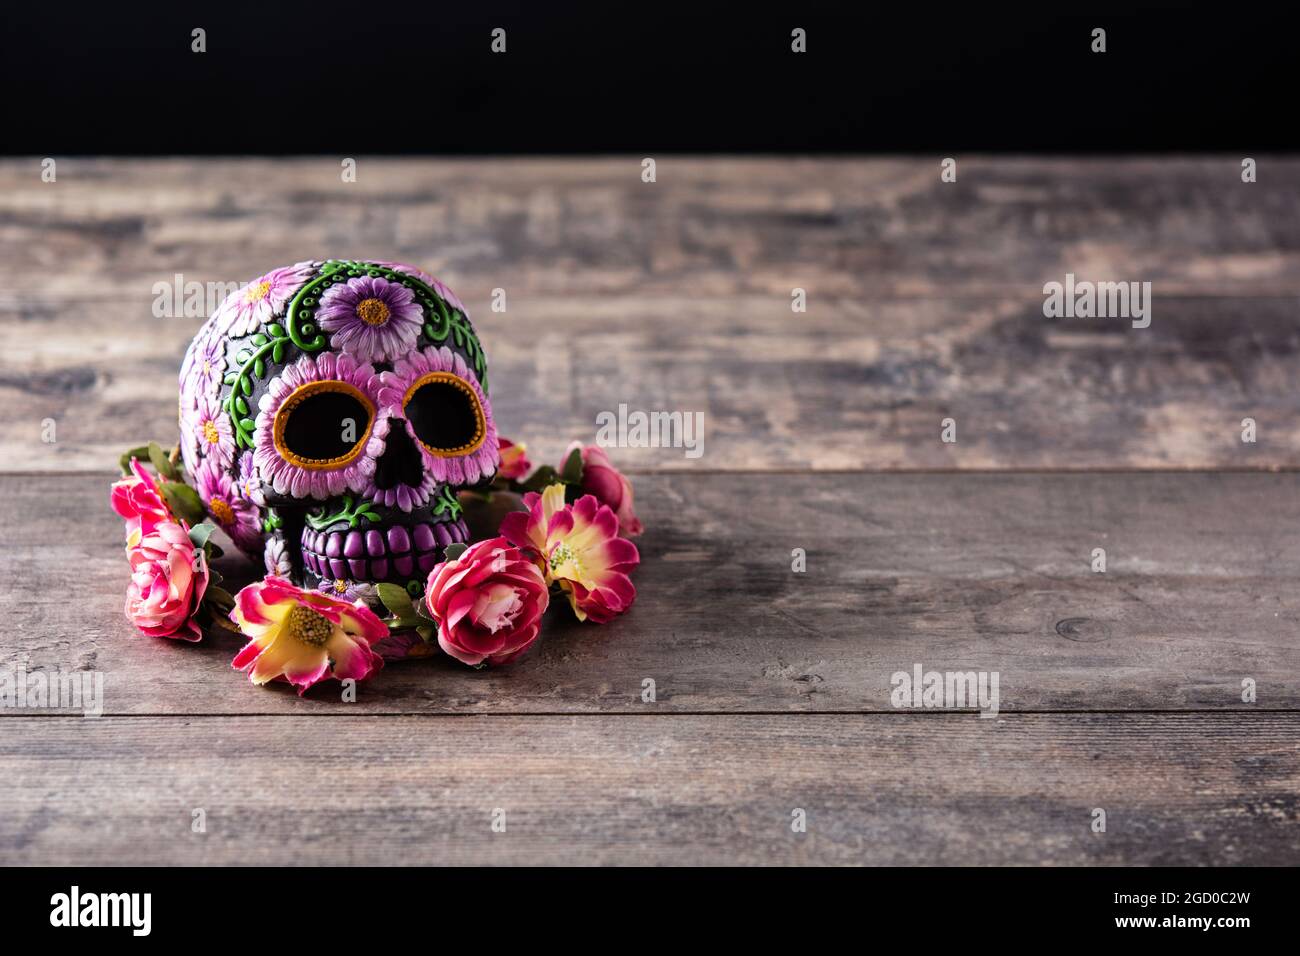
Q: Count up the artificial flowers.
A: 7